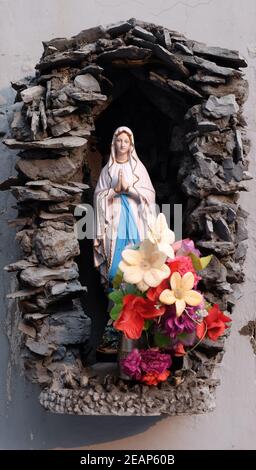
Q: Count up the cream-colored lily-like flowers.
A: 3